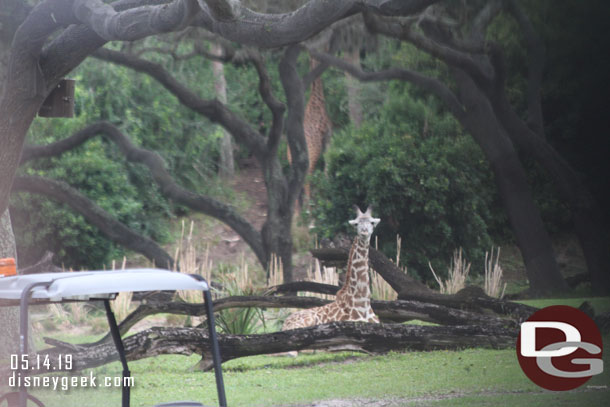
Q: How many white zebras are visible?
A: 0